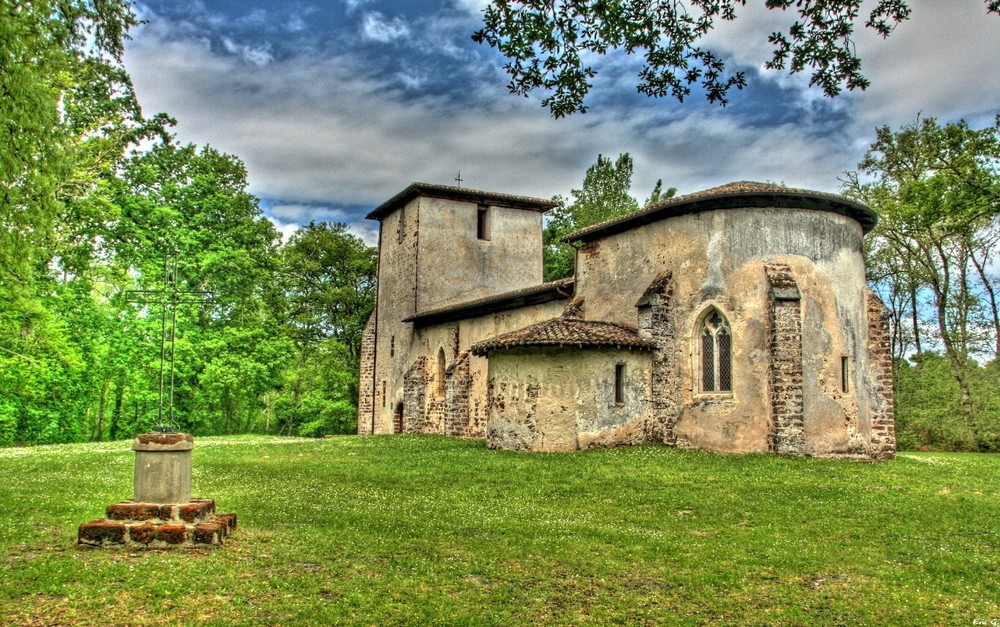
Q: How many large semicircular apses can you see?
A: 1